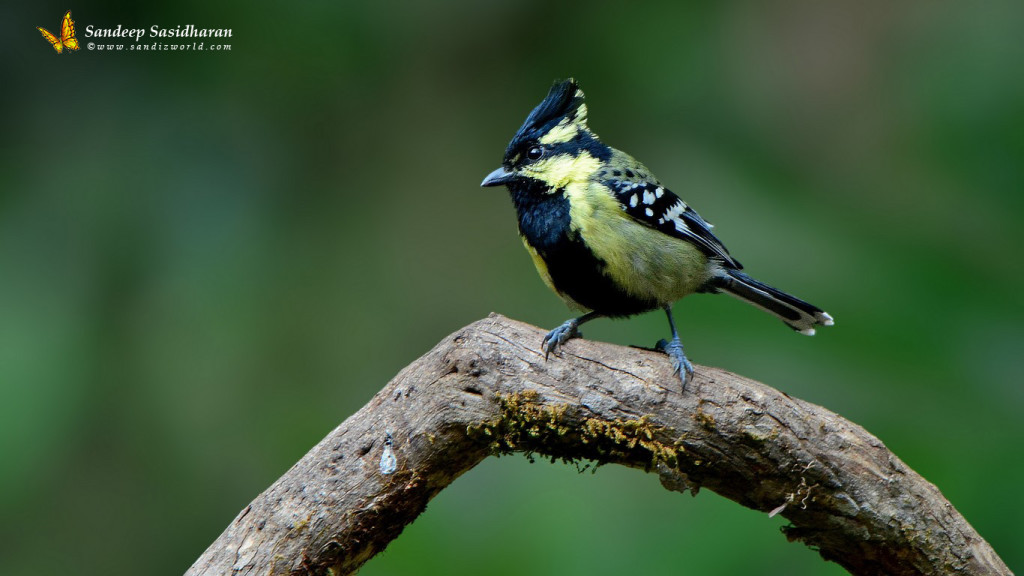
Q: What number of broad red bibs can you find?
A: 0